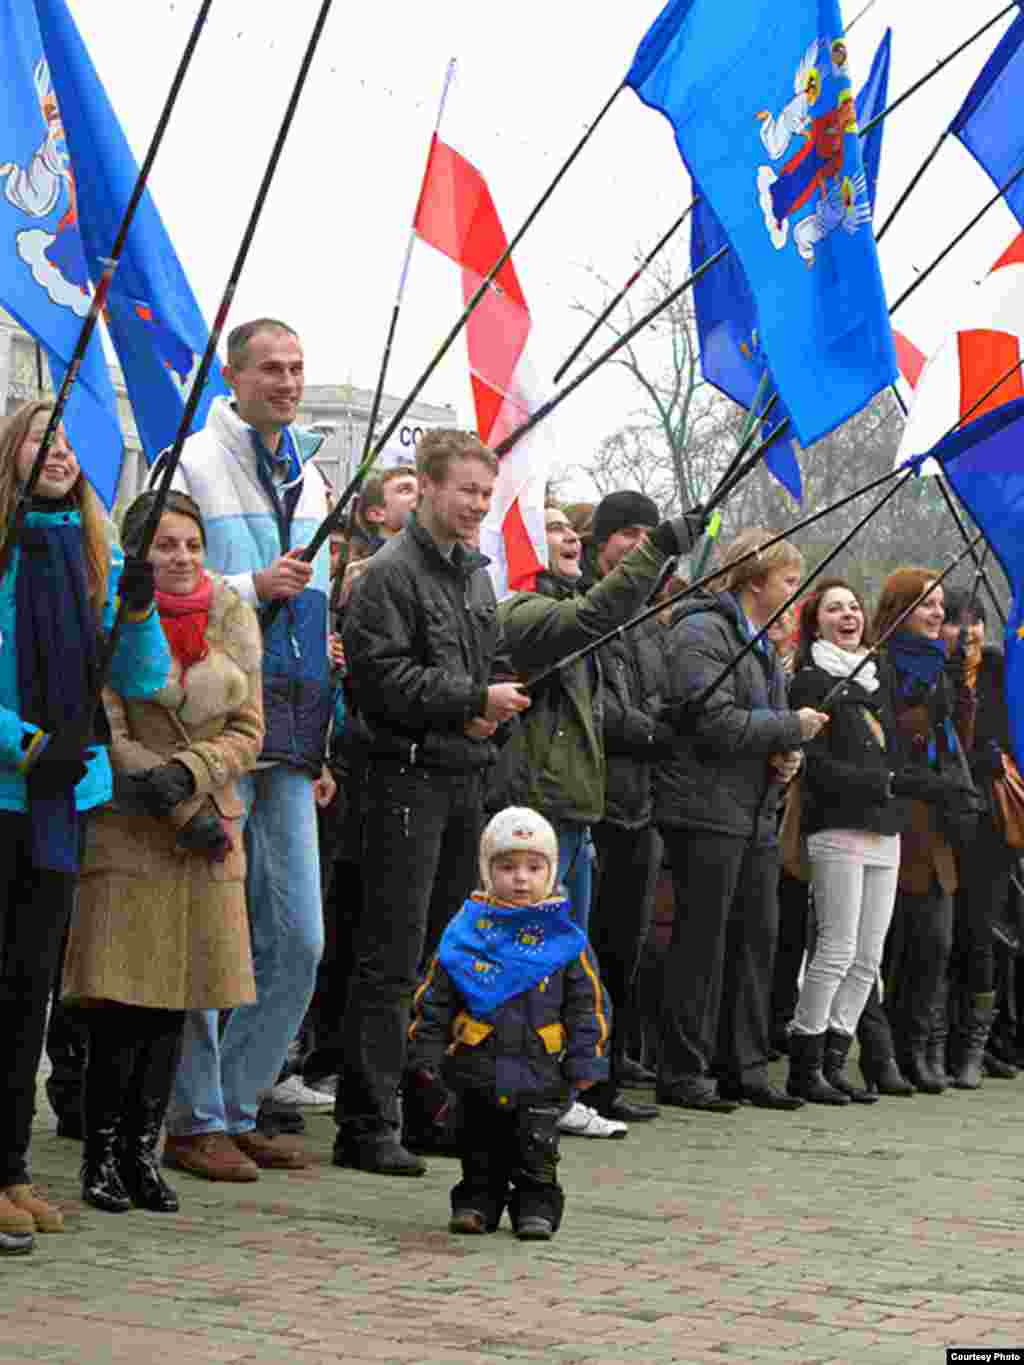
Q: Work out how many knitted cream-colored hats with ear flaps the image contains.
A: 1